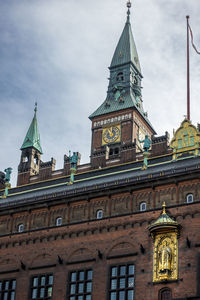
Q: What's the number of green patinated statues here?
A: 3